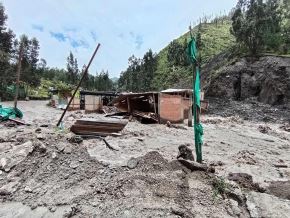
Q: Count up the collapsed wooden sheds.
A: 1